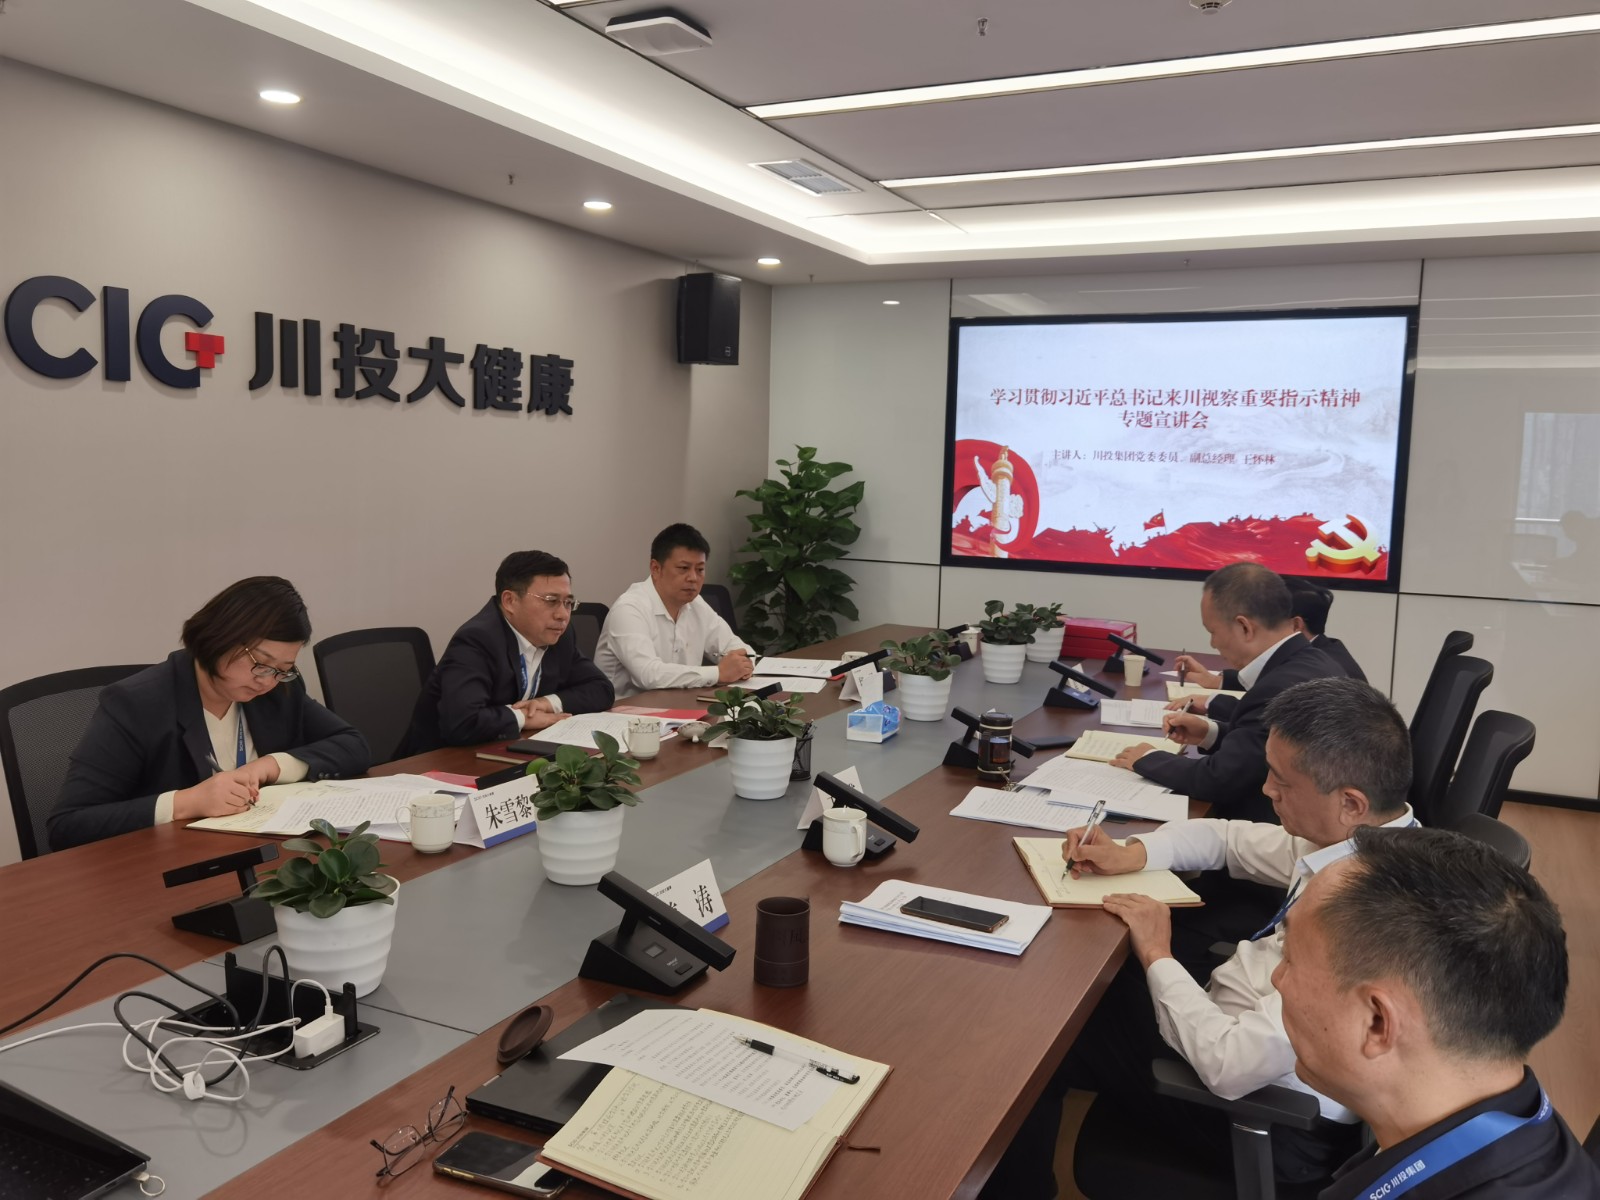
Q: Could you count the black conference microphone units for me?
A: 10